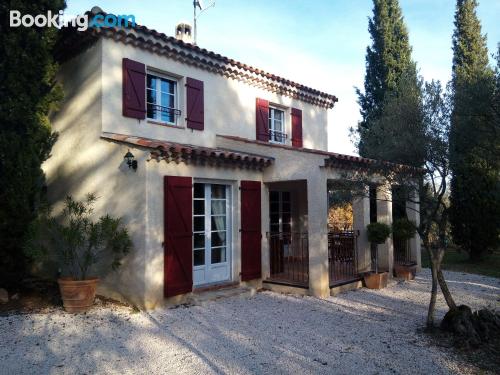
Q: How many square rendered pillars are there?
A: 4